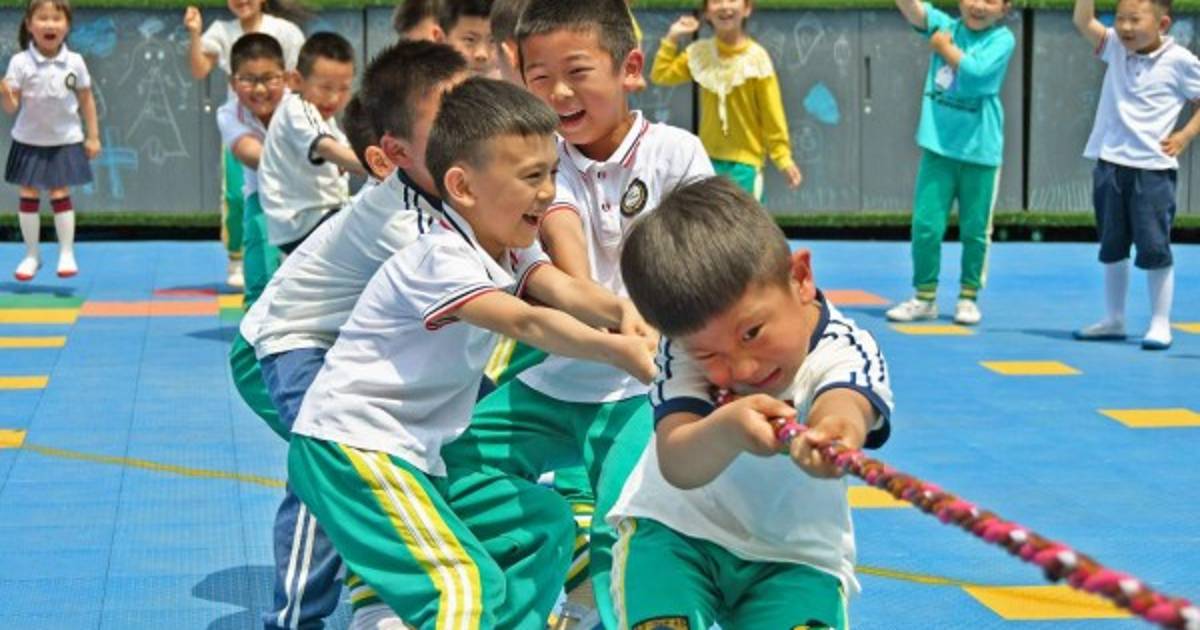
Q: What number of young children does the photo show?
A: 15